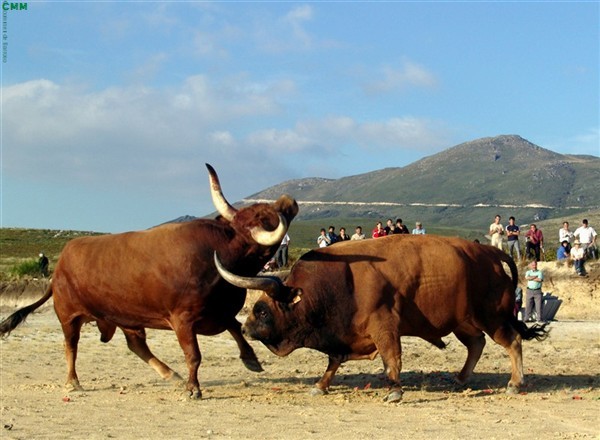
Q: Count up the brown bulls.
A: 2